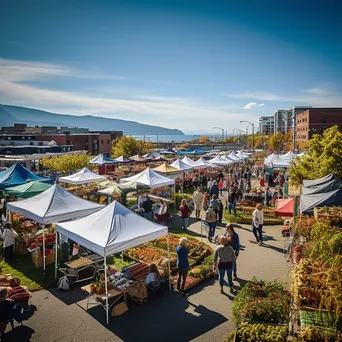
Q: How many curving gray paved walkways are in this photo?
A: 1